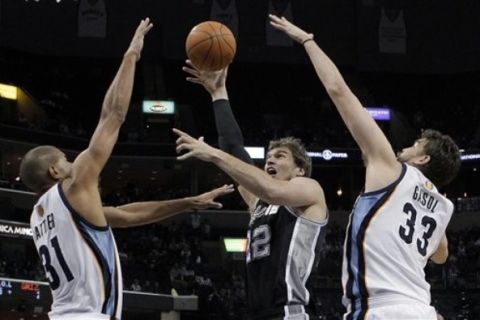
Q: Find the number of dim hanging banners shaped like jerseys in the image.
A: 4